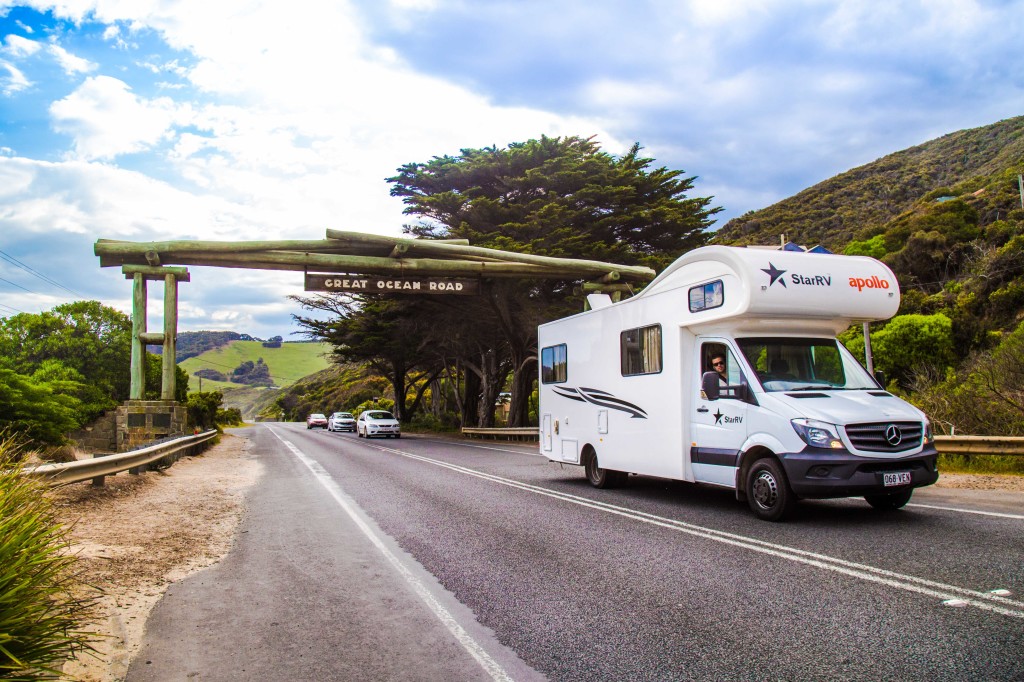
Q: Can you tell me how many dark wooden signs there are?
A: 1